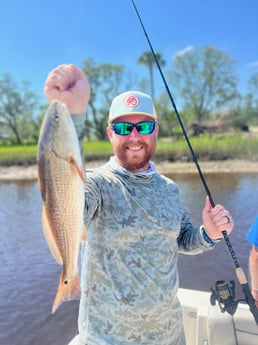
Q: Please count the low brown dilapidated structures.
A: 1